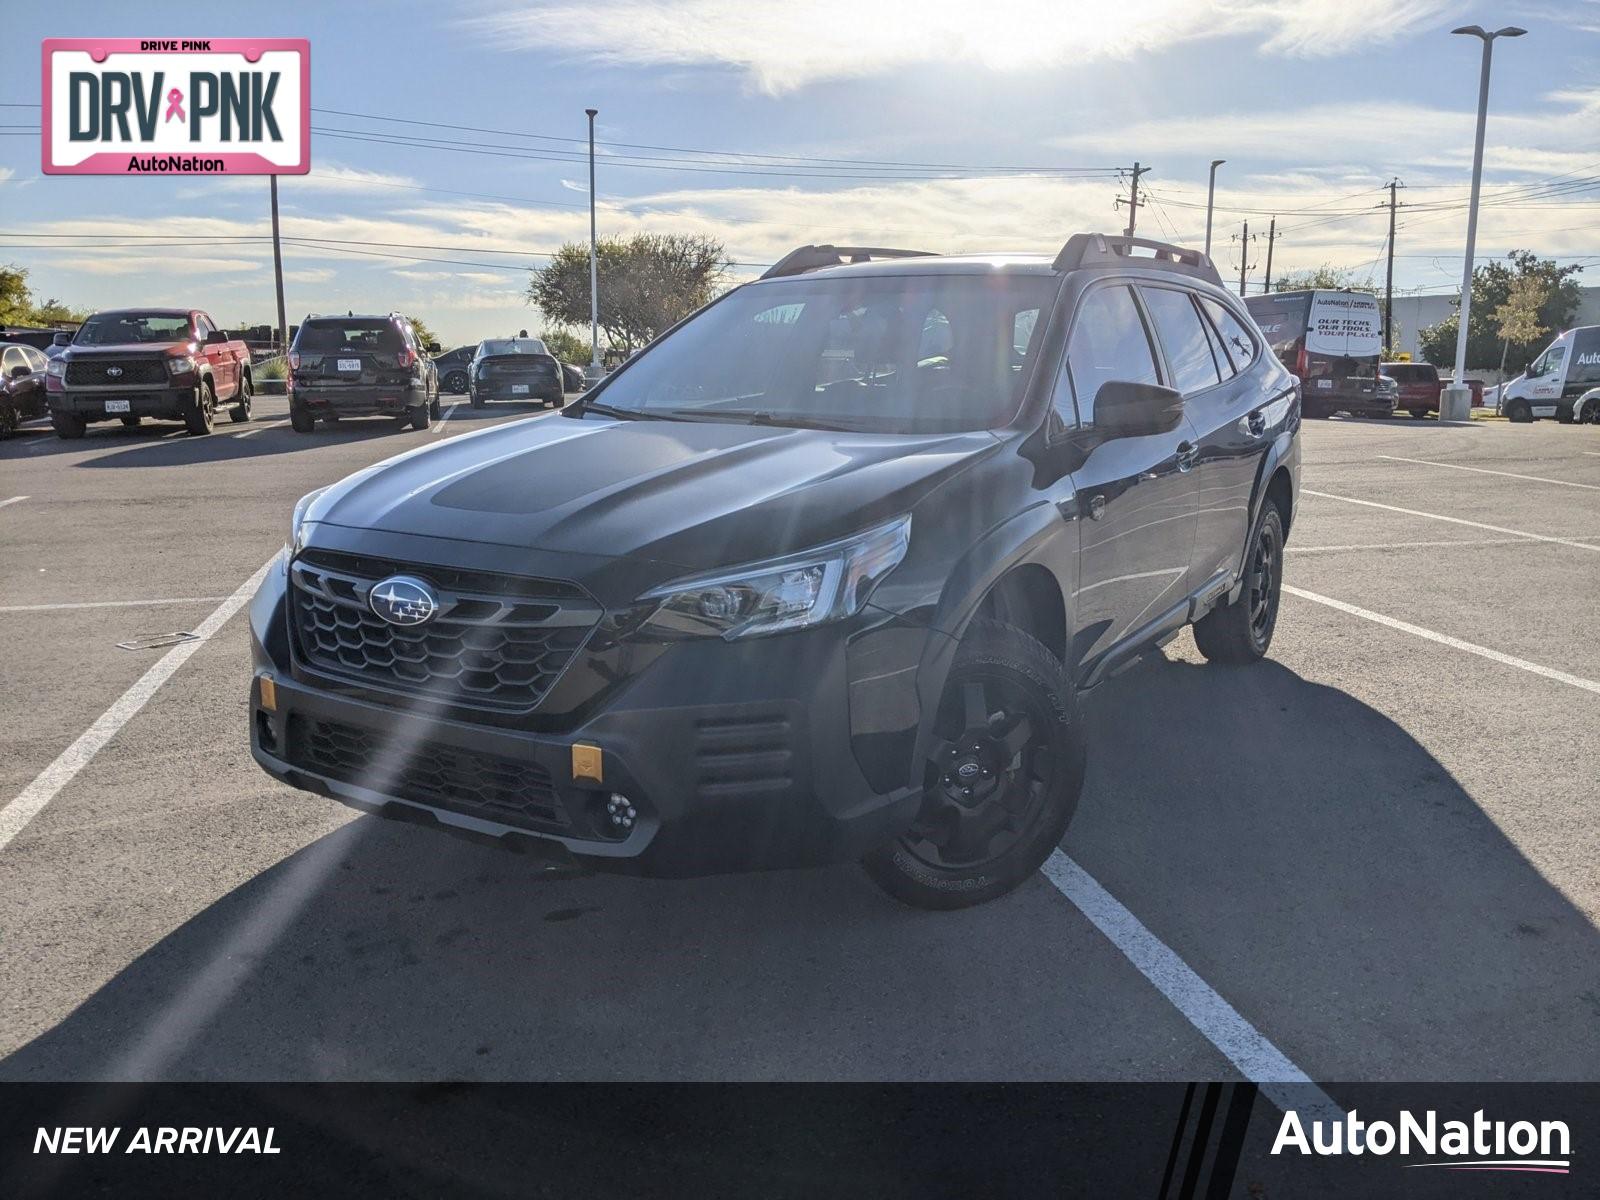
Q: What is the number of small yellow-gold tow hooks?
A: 2